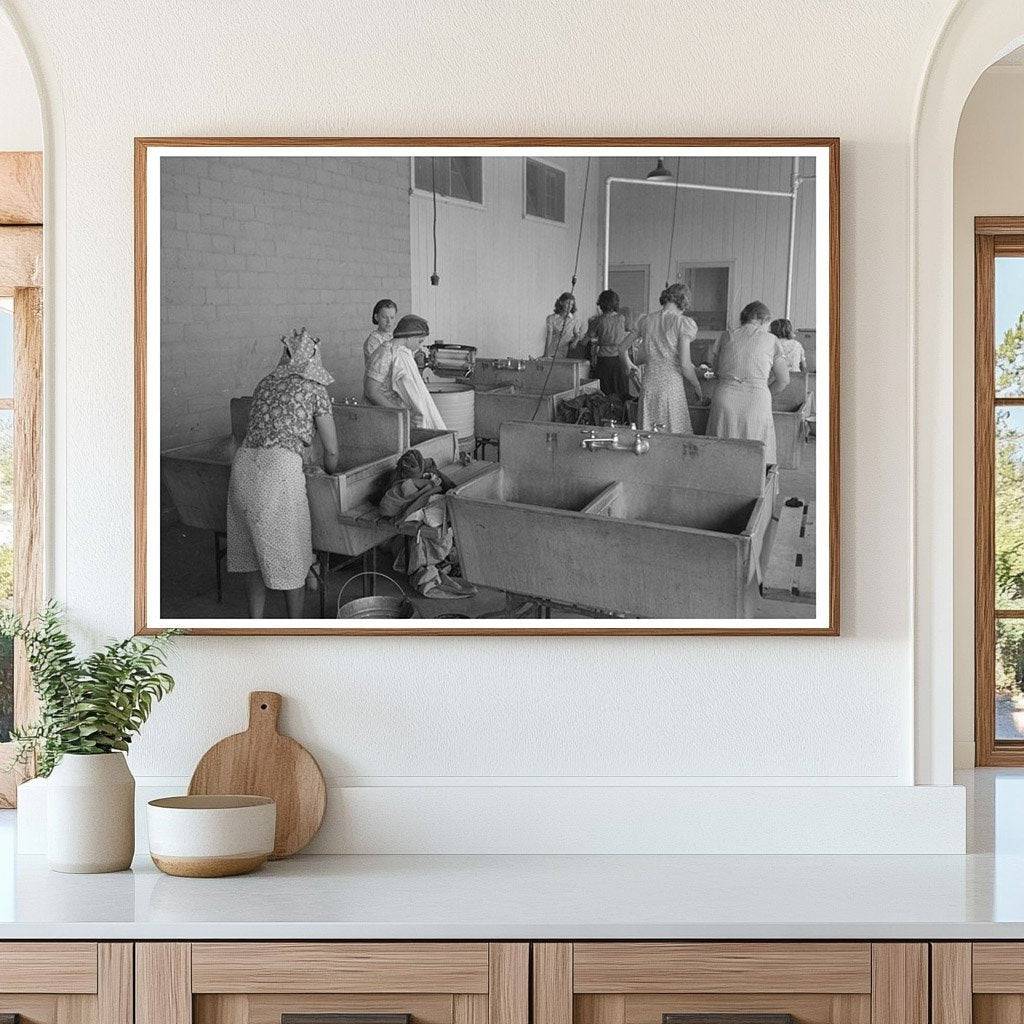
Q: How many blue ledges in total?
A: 0